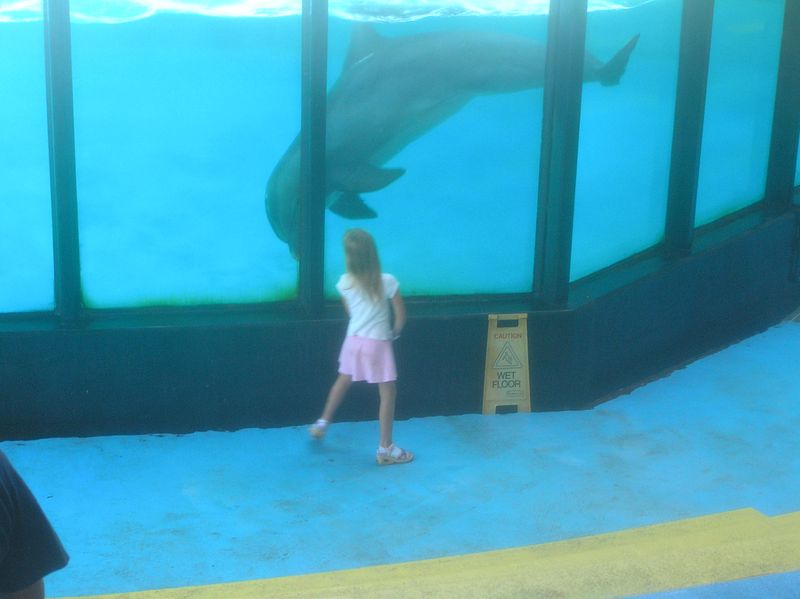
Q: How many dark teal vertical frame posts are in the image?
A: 5